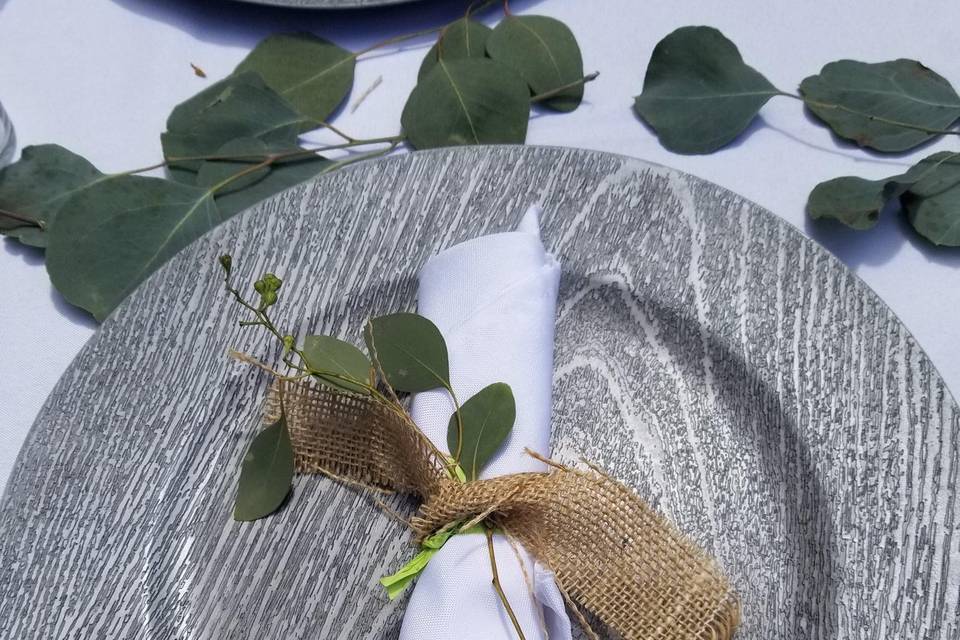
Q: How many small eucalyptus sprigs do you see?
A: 1